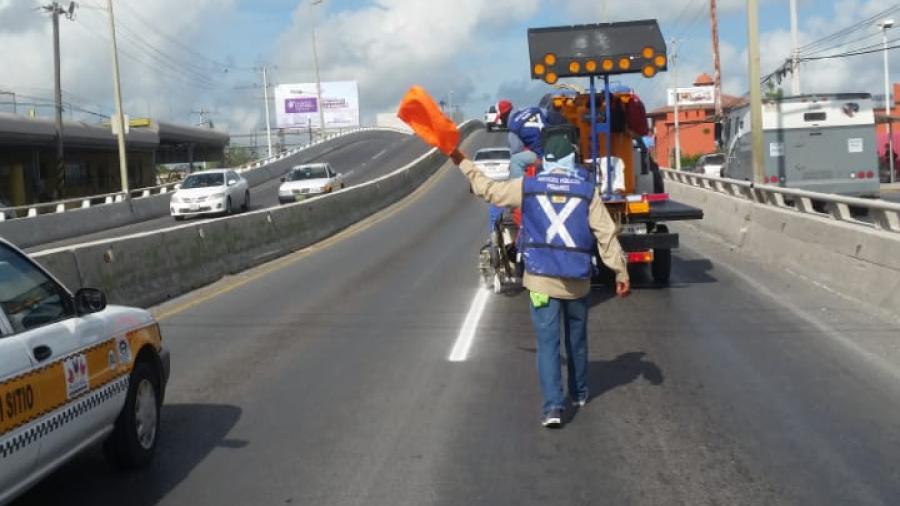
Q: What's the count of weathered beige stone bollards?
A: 0